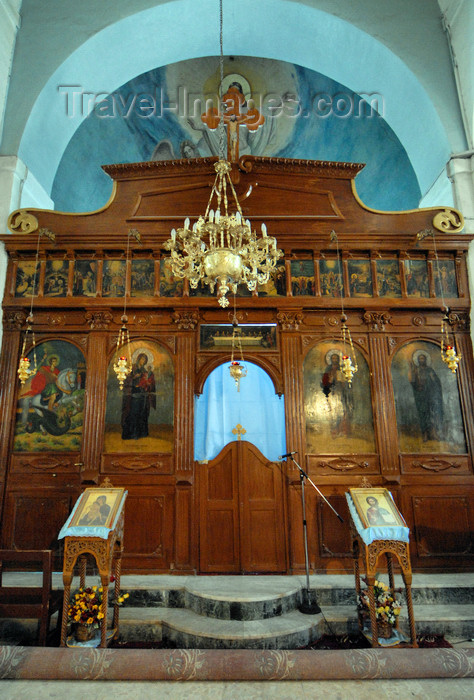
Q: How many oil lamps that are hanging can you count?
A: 5